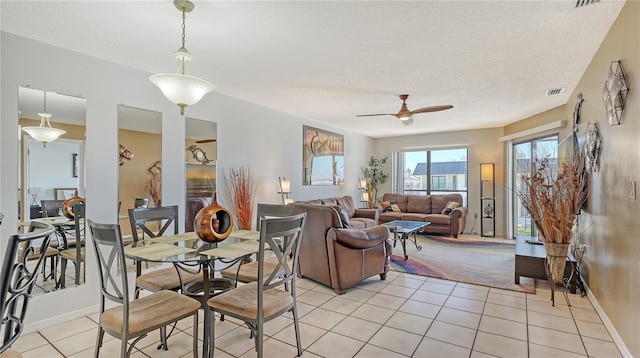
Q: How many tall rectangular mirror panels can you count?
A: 3